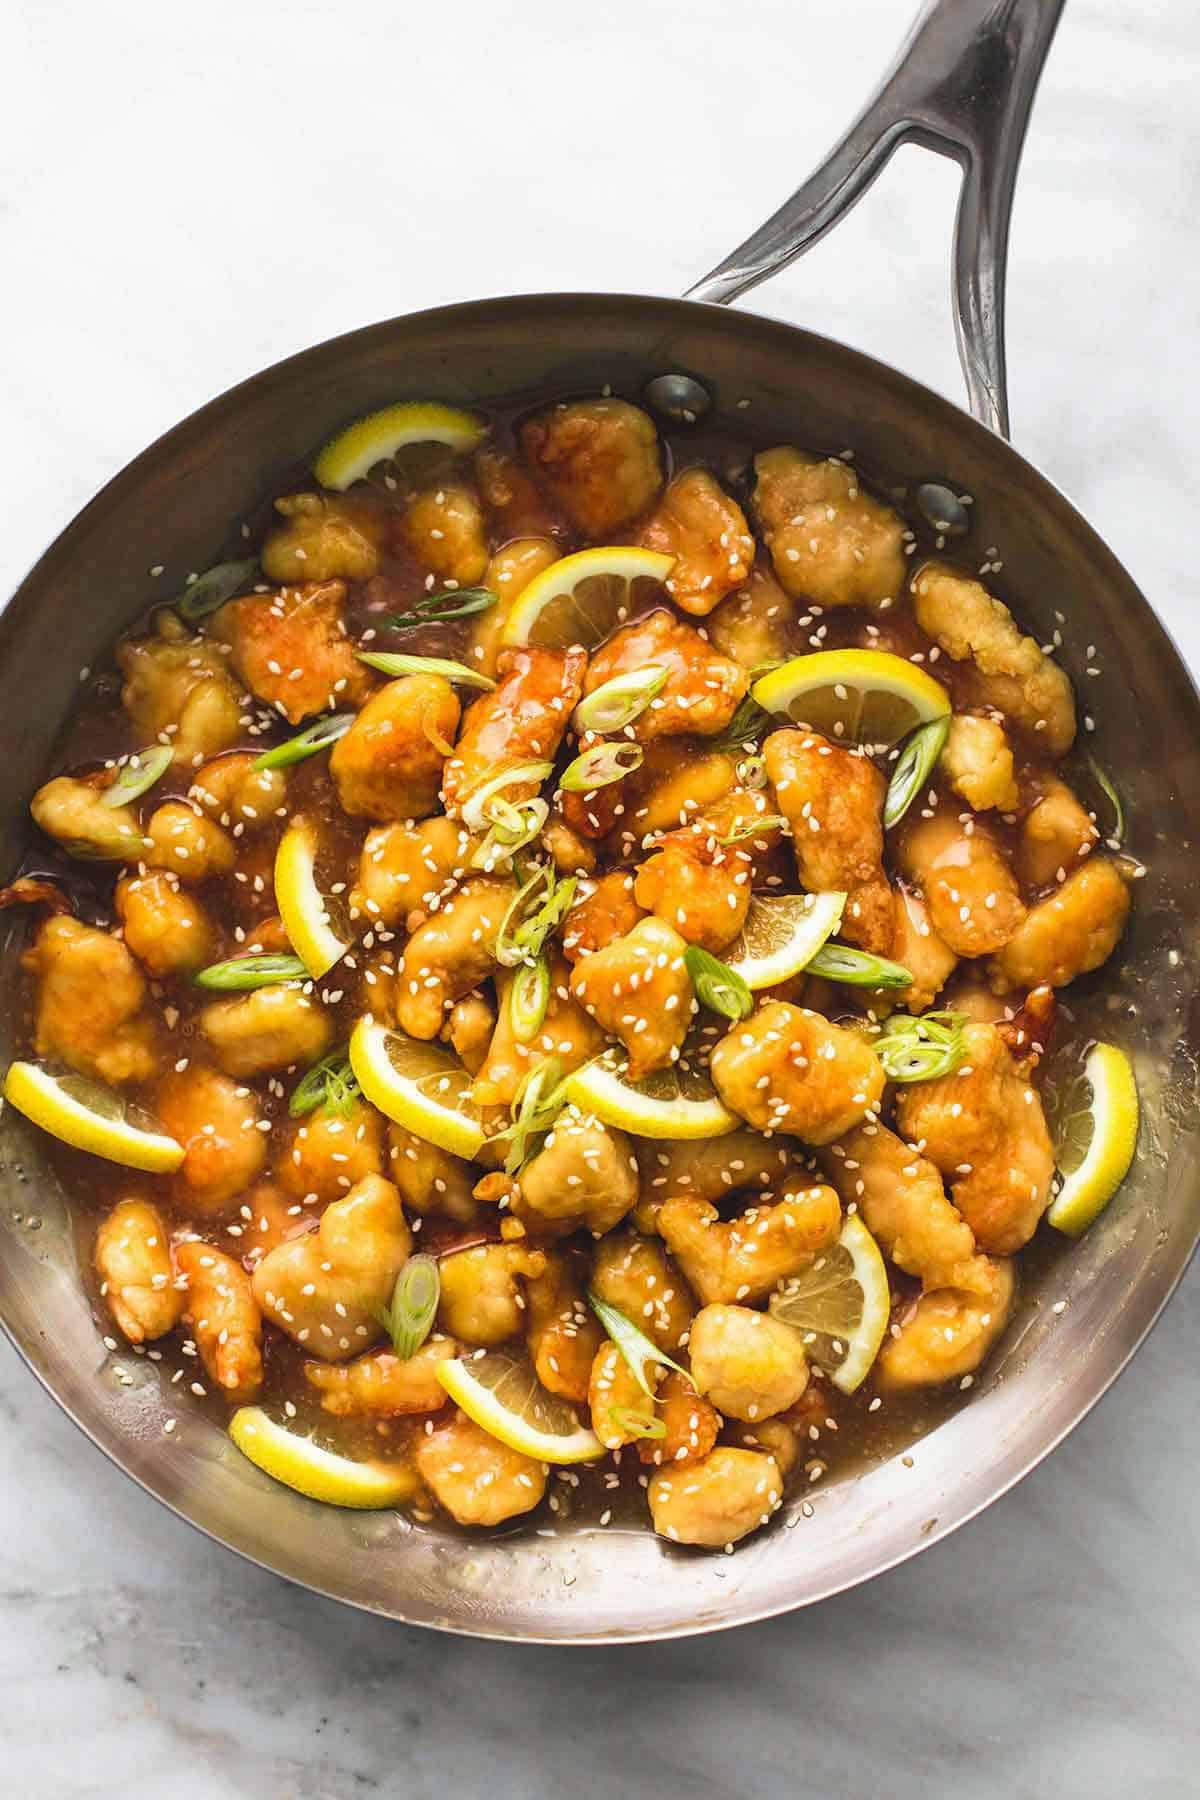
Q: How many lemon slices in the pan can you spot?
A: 12